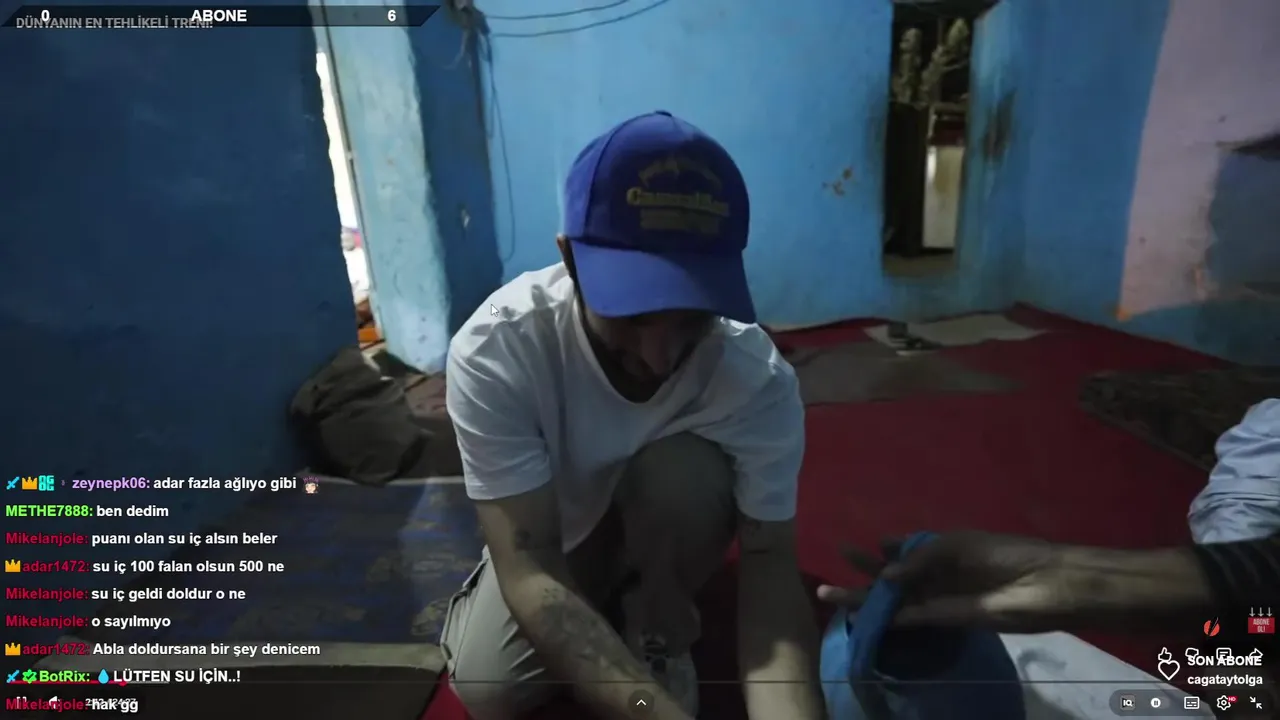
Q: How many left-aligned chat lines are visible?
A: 9